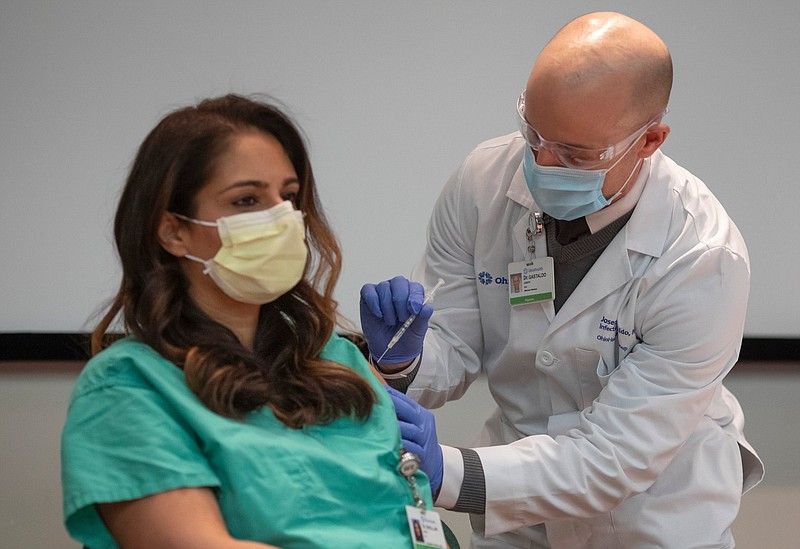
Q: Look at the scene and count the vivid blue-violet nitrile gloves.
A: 2